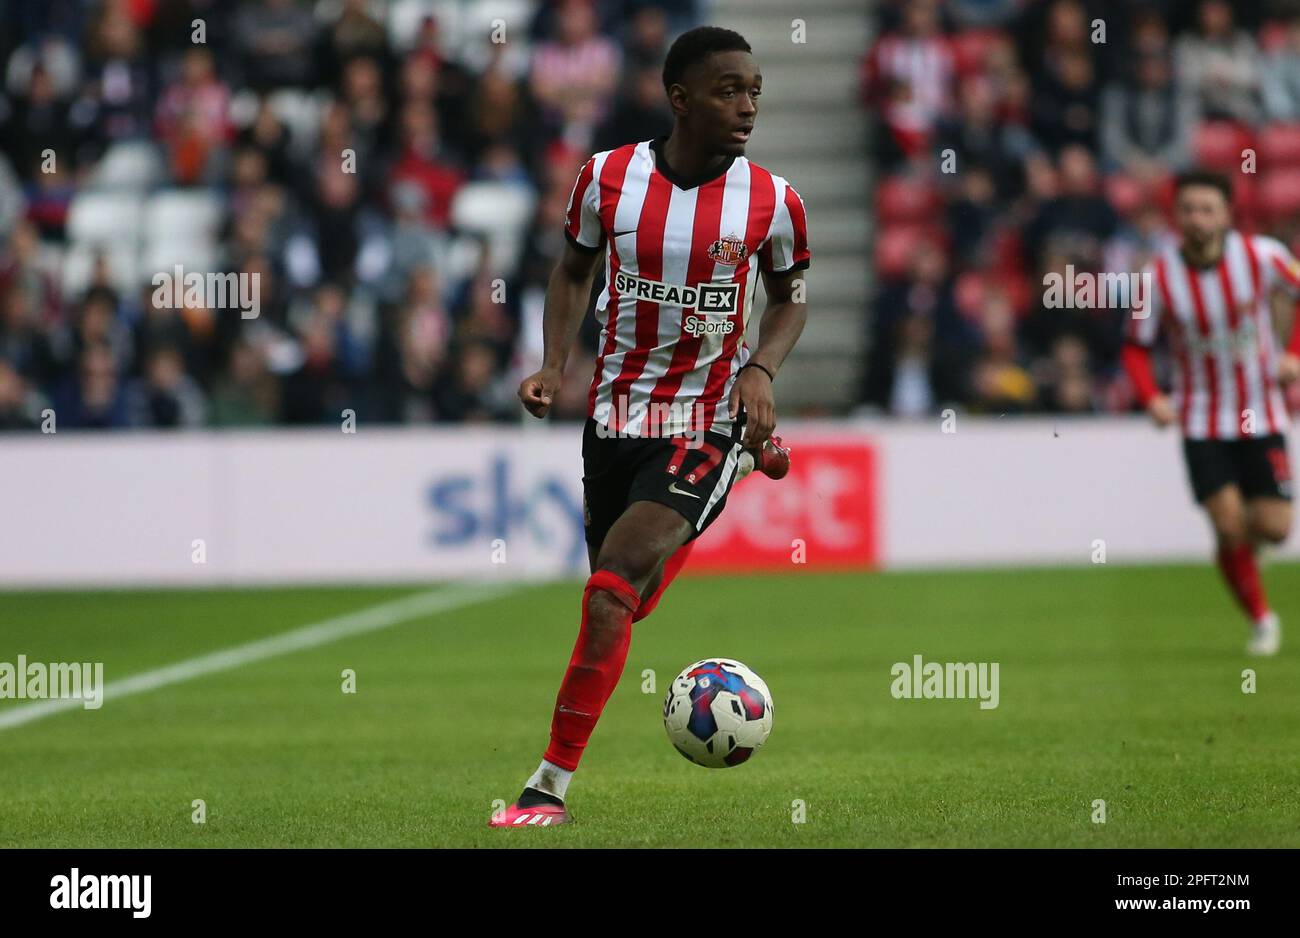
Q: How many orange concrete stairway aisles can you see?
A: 0